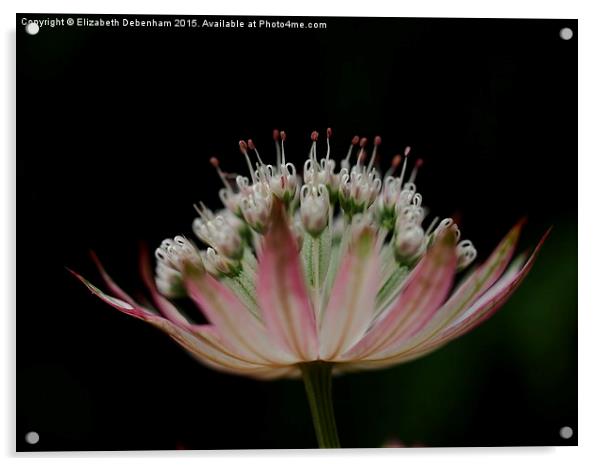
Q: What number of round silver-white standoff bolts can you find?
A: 4